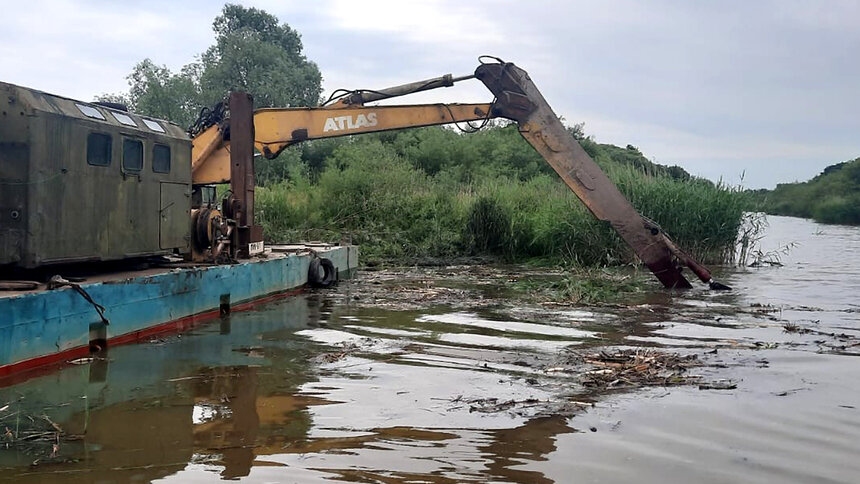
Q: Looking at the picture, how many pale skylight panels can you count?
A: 3